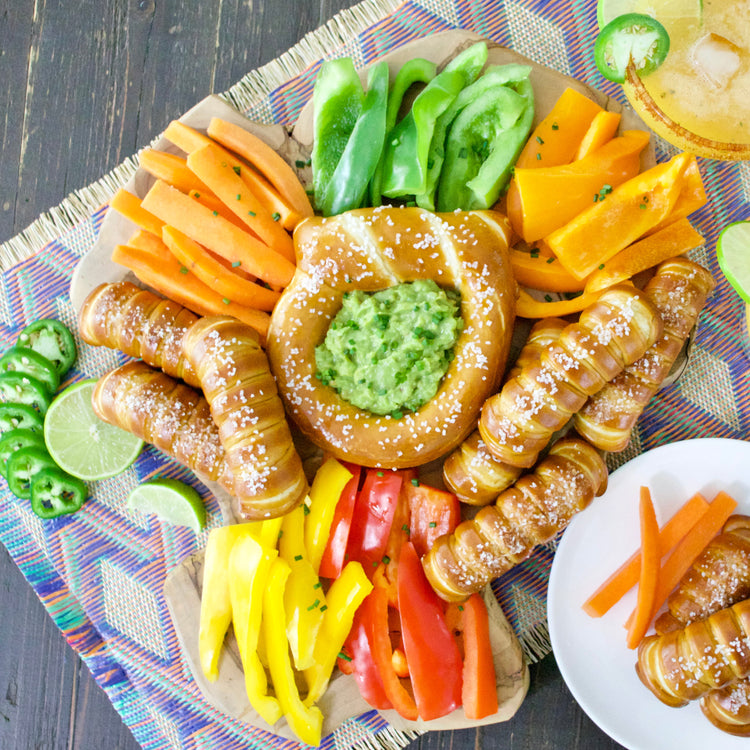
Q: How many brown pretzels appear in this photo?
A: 11